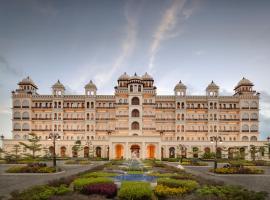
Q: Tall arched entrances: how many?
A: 3